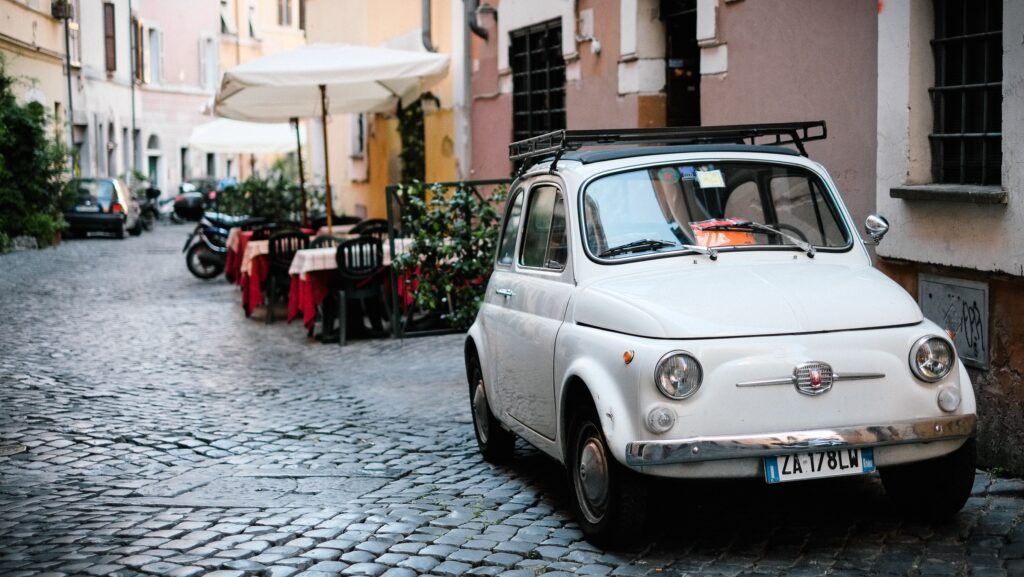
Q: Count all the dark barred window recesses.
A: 2